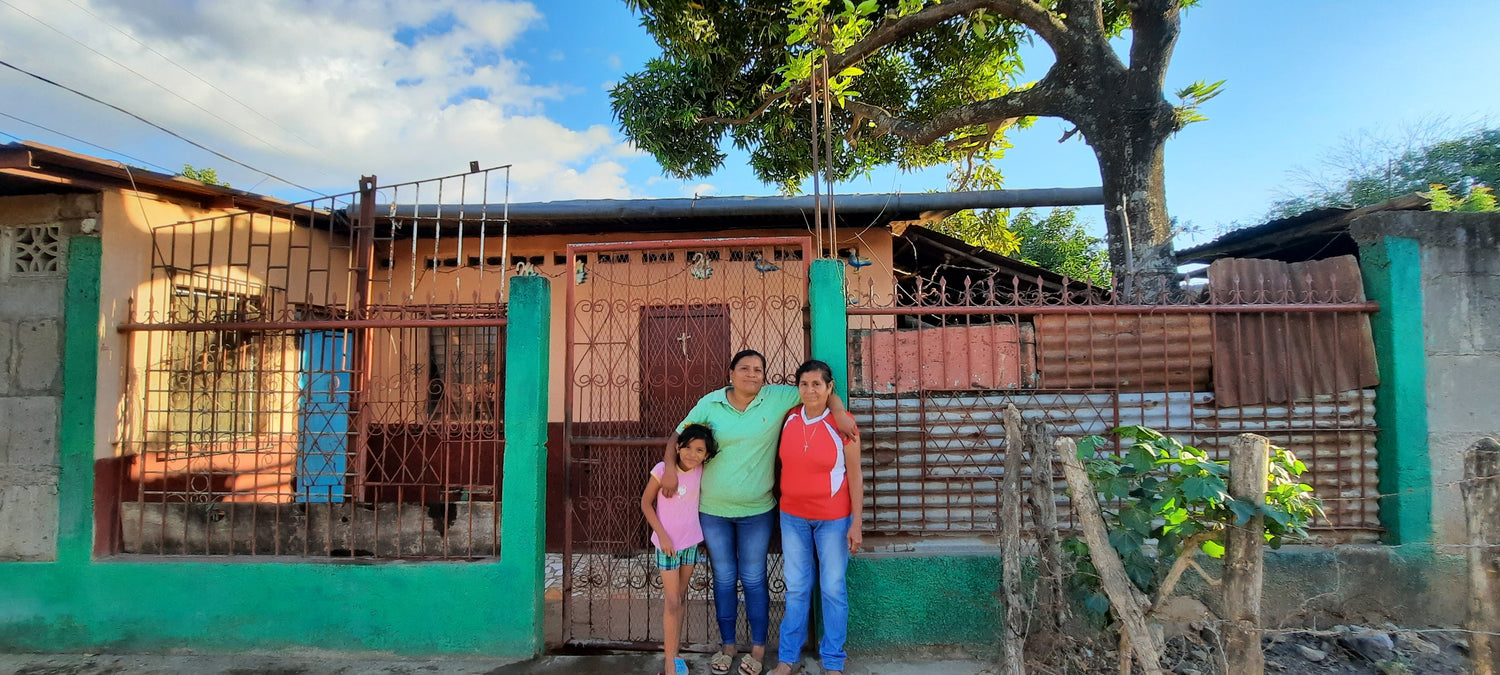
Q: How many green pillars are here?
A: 4